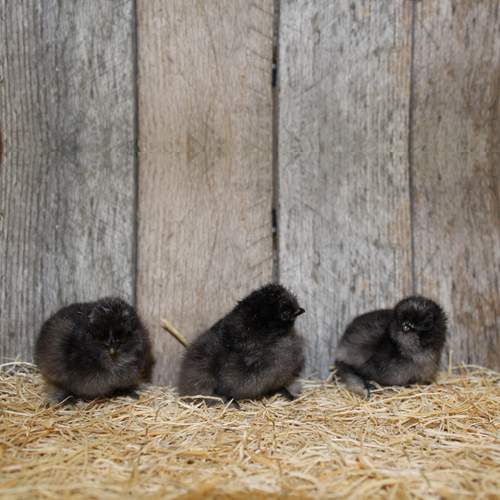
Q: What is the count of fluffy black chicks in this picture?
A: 3